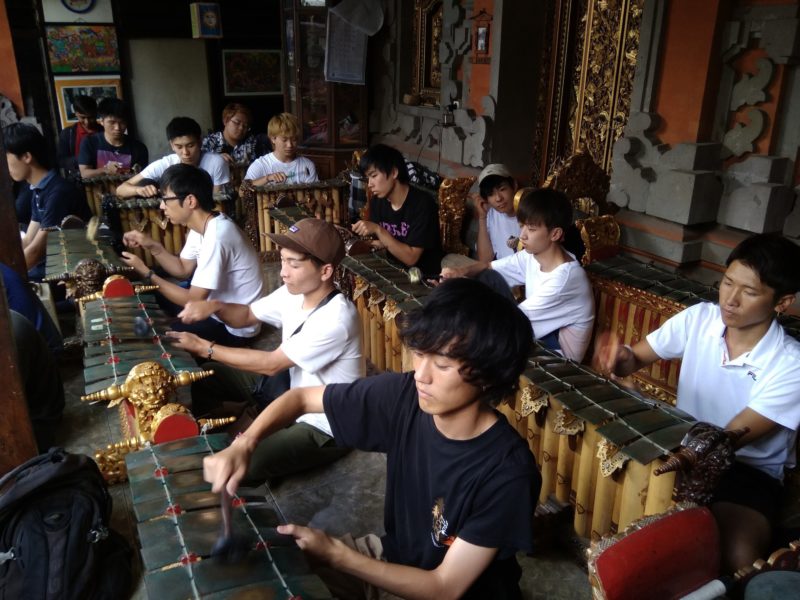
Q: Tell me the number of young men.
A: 13